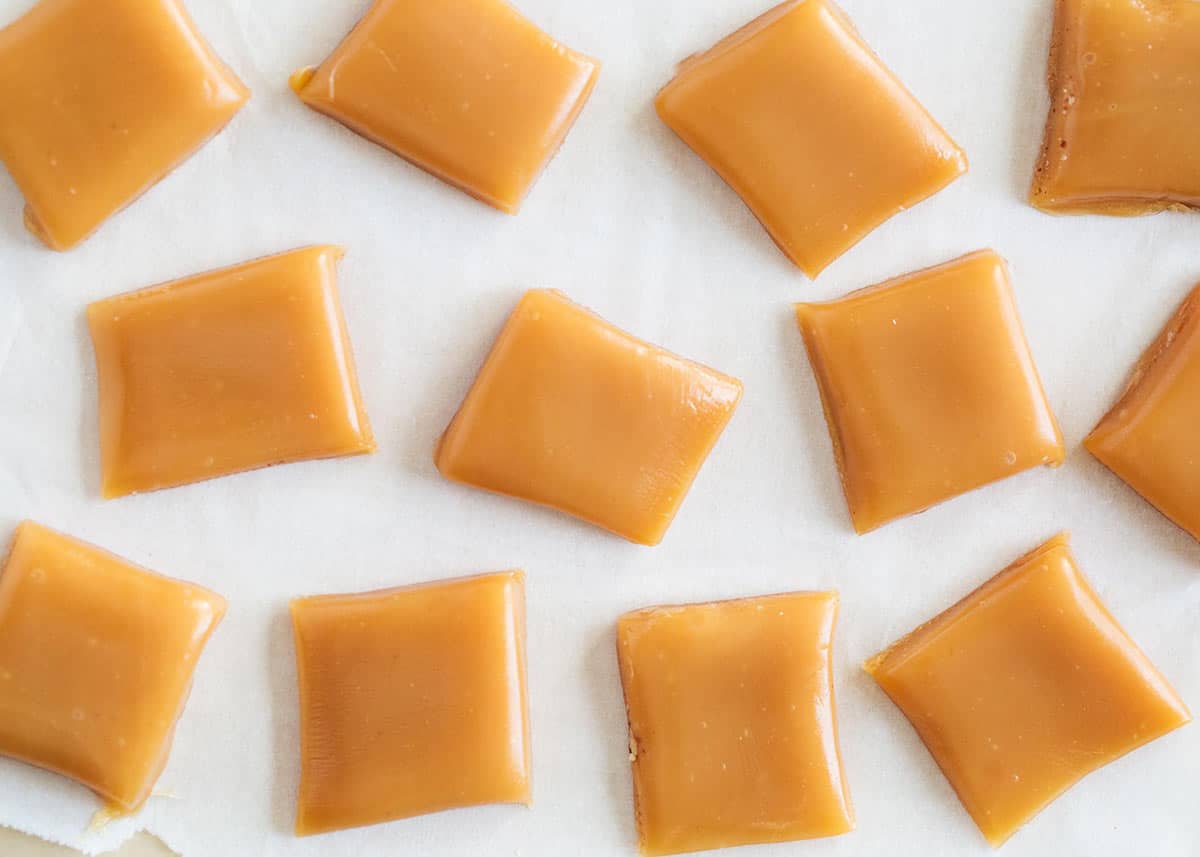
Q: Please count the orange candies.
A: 12